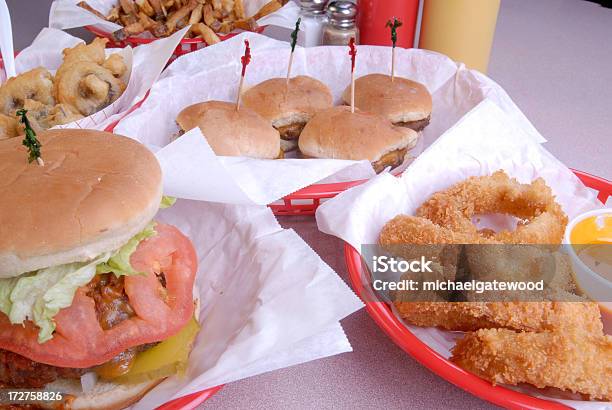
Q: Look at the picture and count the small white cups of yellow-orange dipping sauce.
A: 1